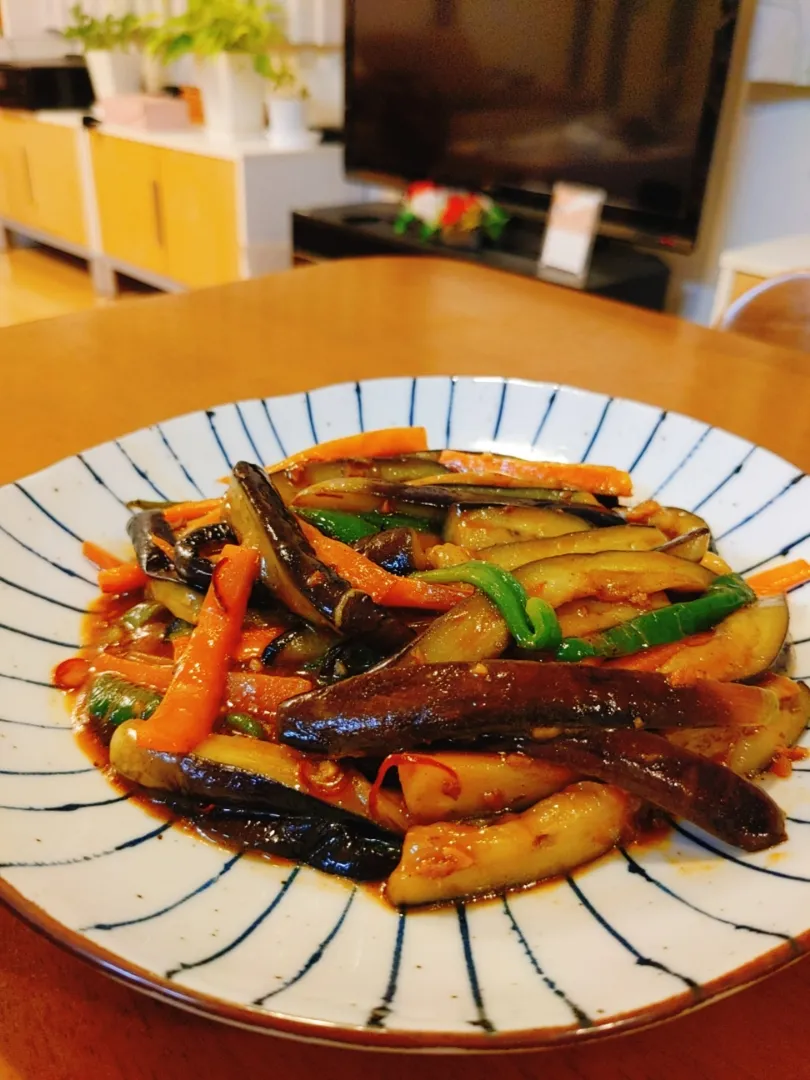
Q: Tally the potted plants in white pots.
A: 3